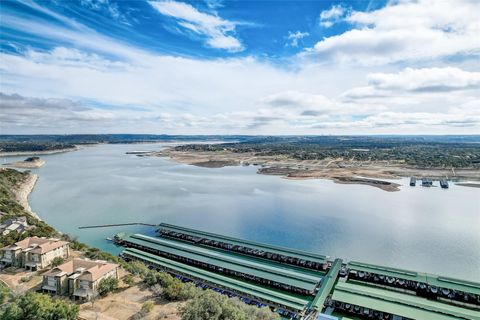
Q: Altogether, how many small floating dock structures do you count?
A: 3